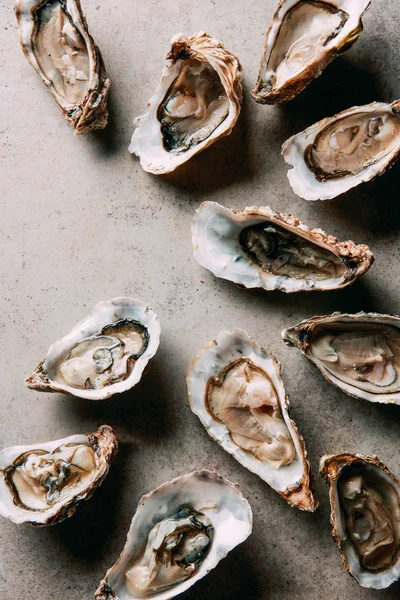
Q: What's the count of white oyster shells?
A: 11